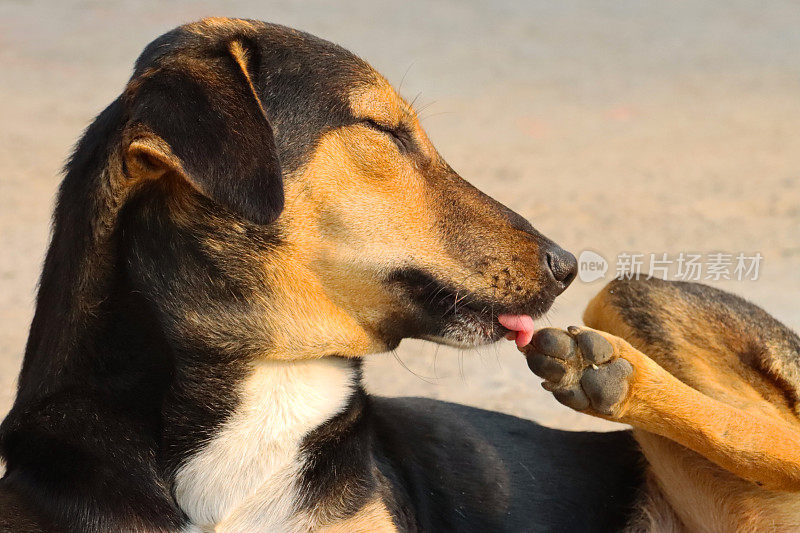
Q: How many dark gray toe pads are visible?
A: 4